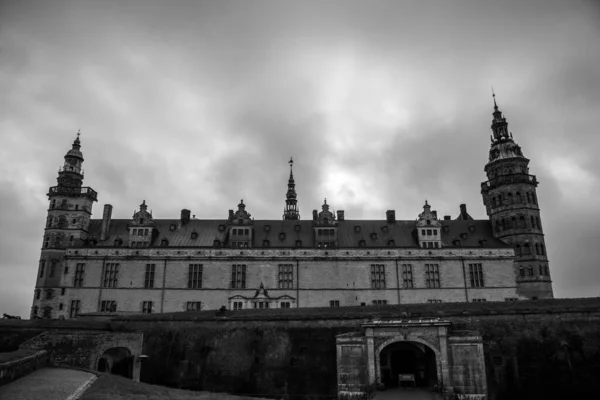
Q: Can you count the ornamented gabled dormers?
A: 4